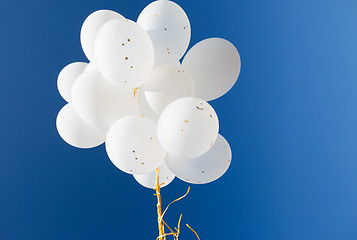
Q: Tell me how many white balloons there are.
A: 12